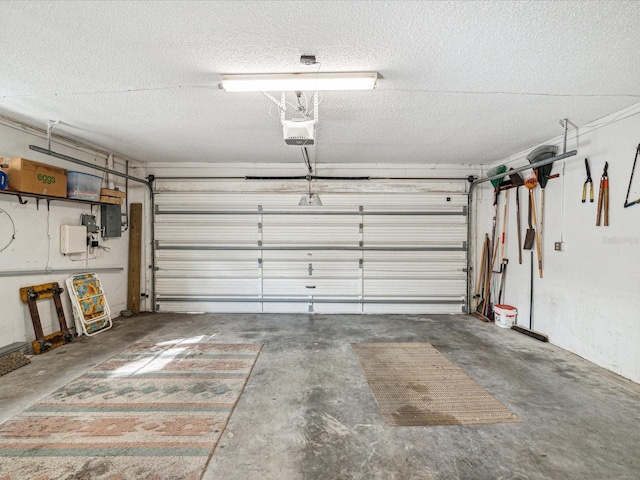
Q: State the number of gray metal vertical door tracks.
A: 2